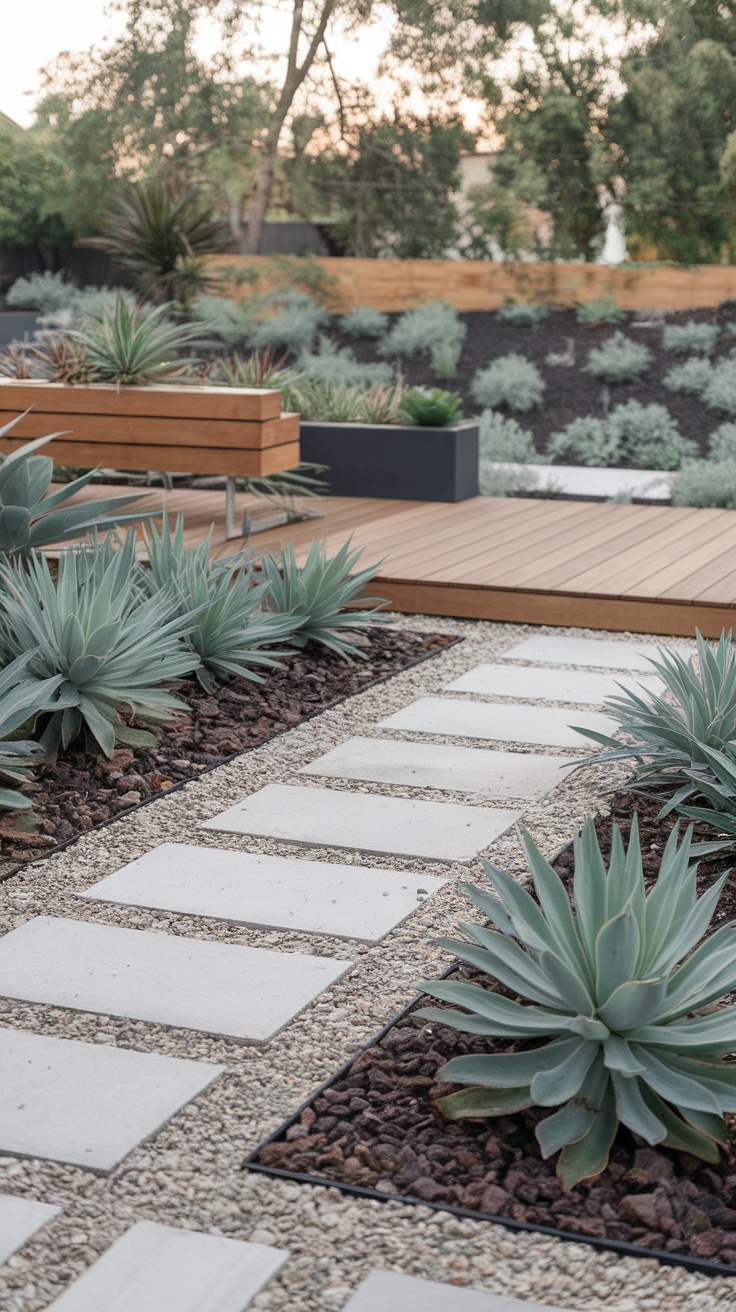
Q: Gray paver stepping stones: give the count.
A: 11